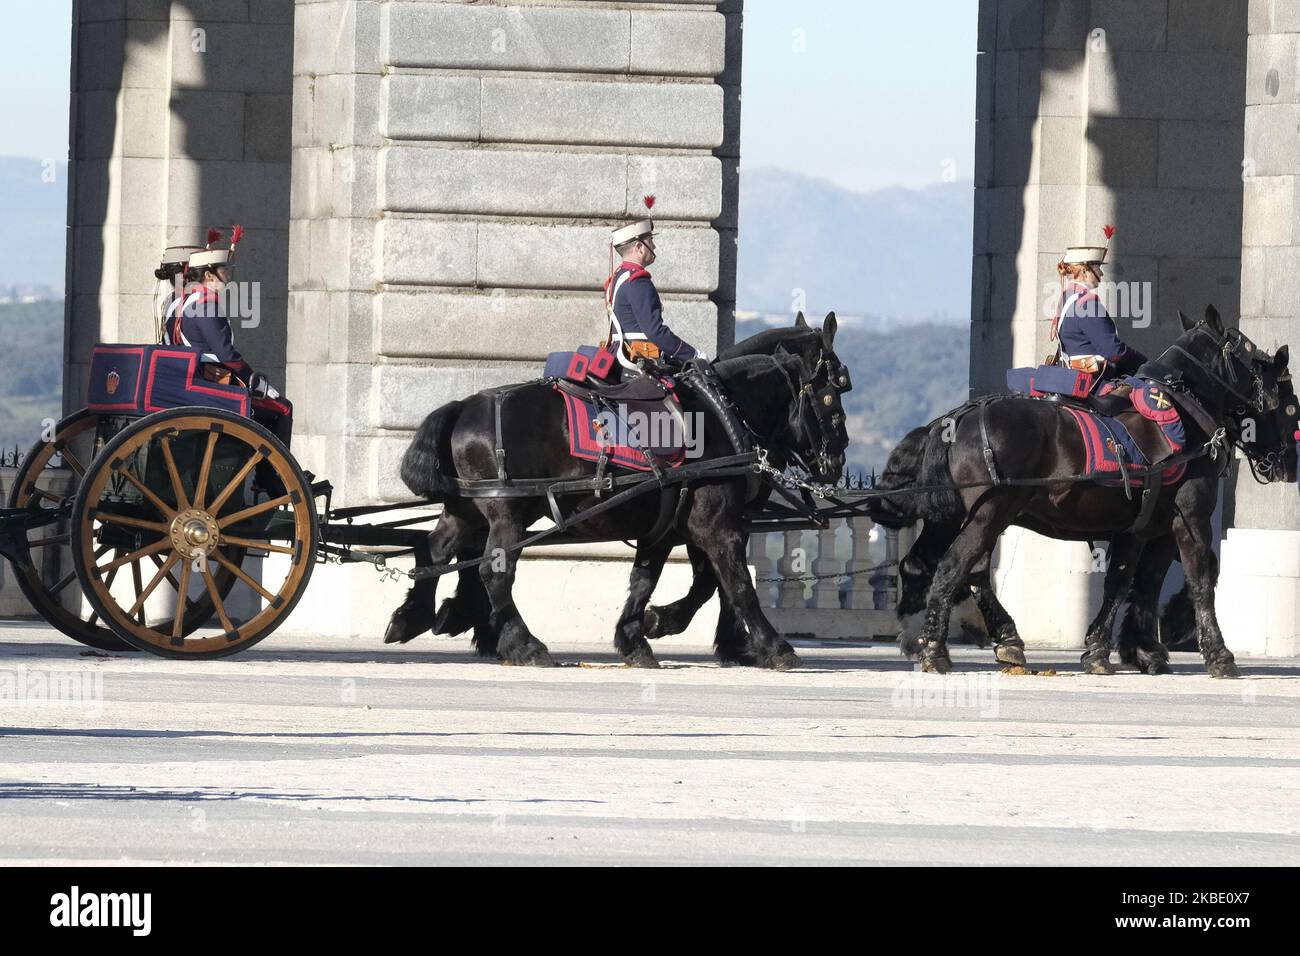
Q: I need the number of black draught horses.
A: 4